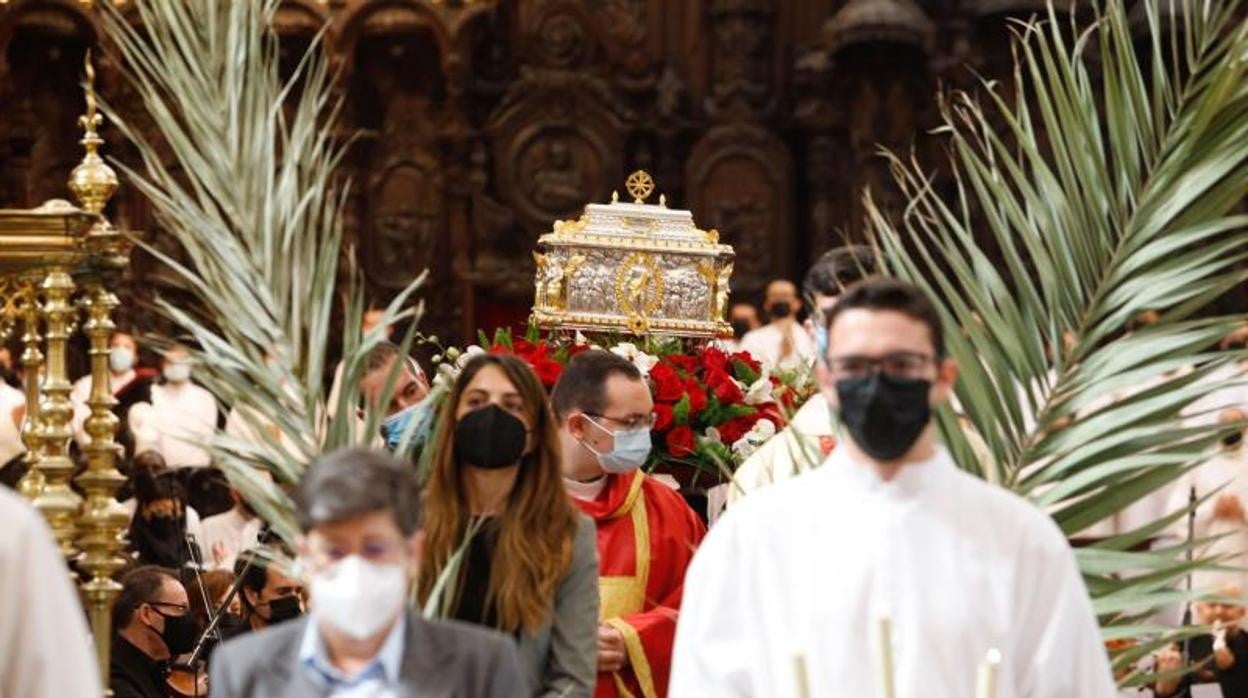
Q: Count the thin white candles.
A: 3